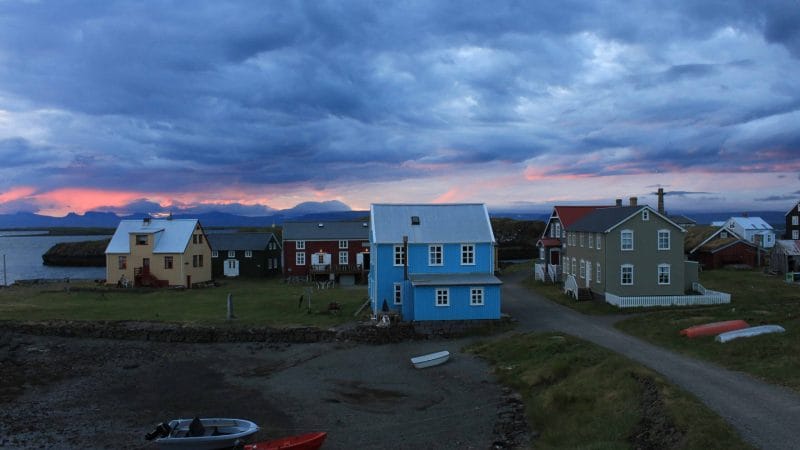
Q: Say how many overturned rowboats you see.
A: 2